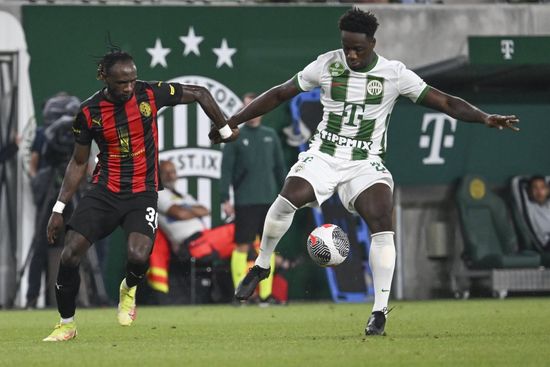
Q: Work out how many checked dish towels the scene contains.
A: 0